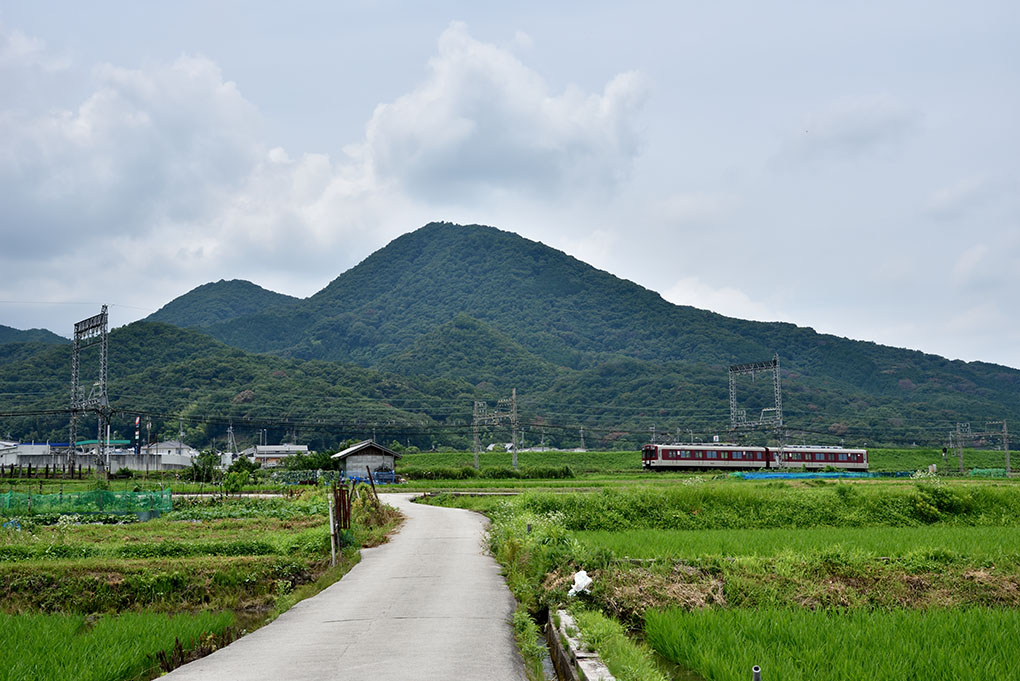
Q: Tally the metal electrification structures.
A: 4